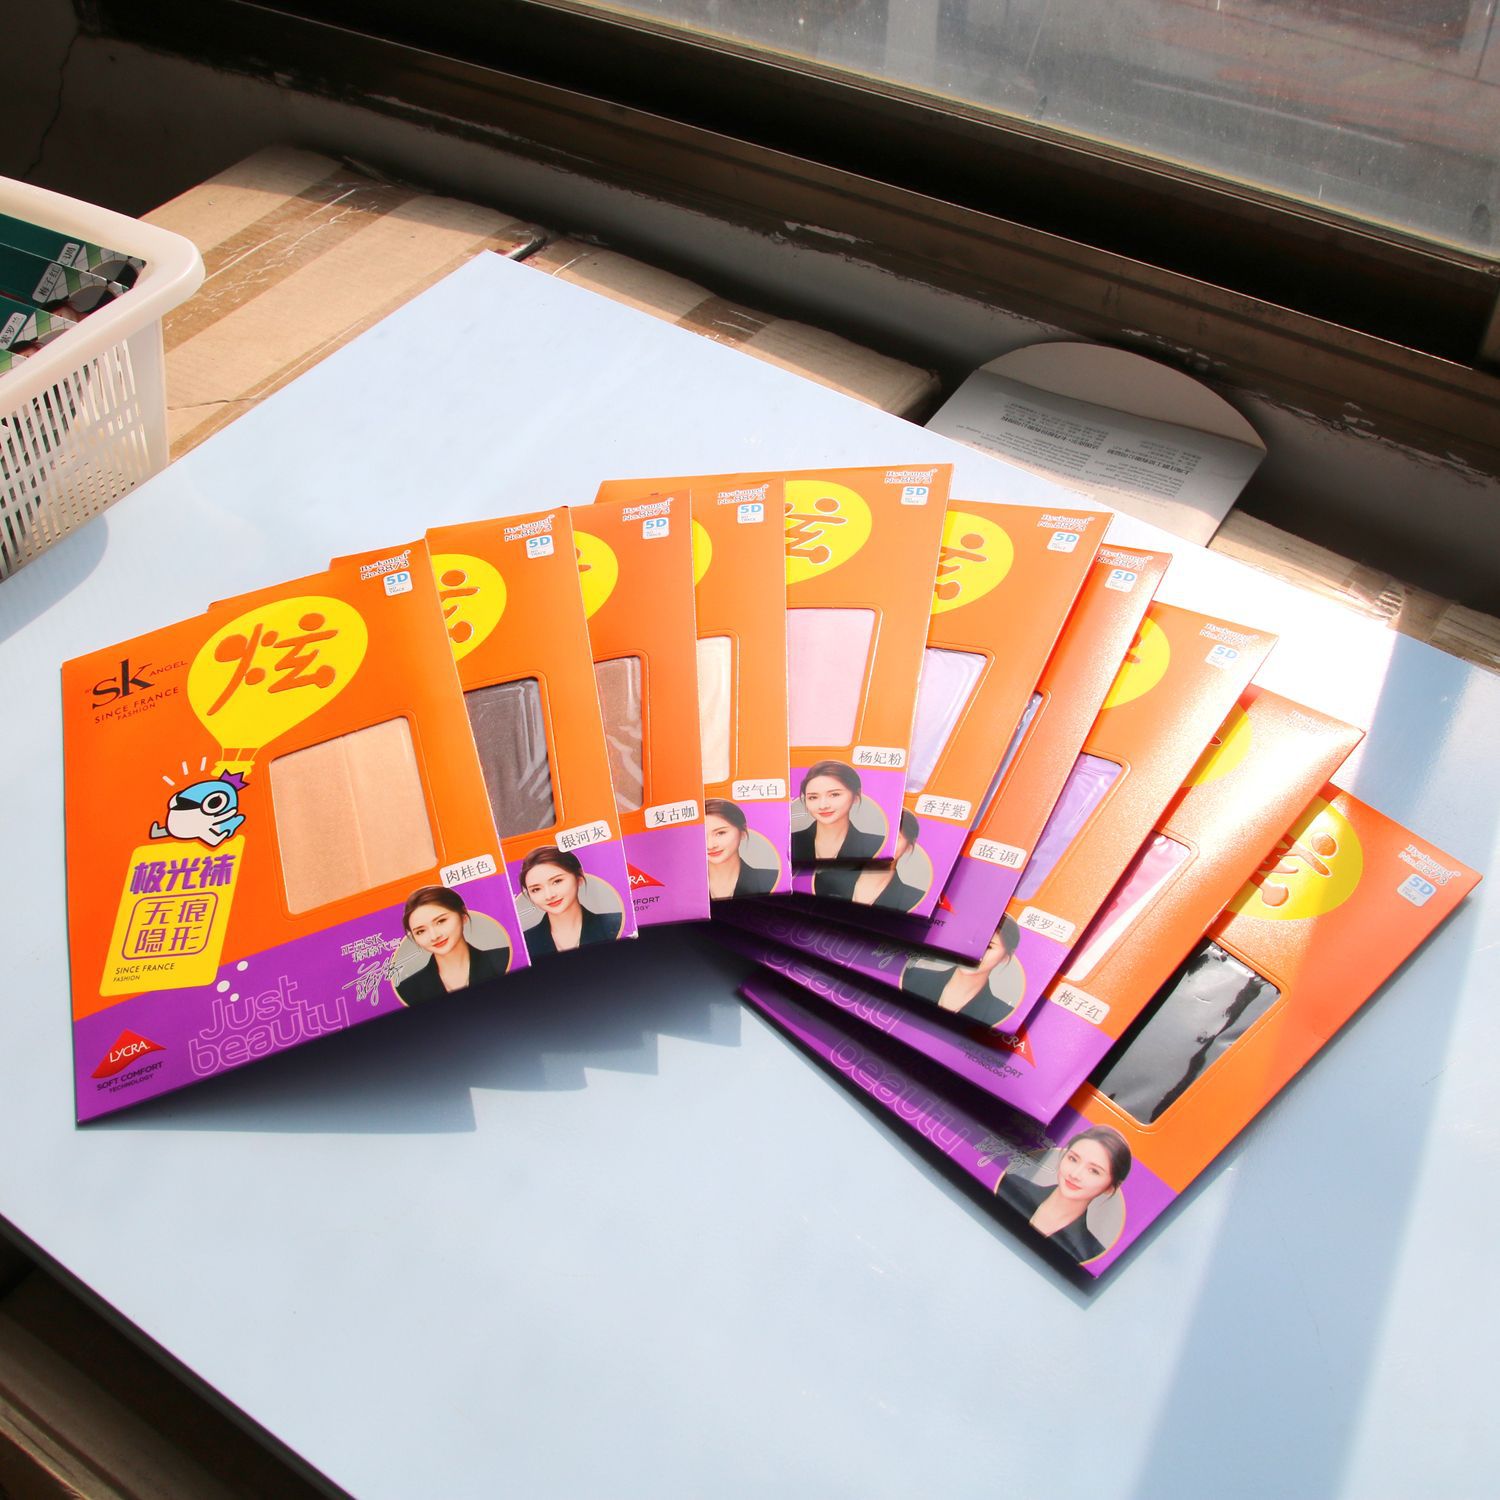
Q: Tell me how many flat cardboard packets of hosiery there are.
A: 10